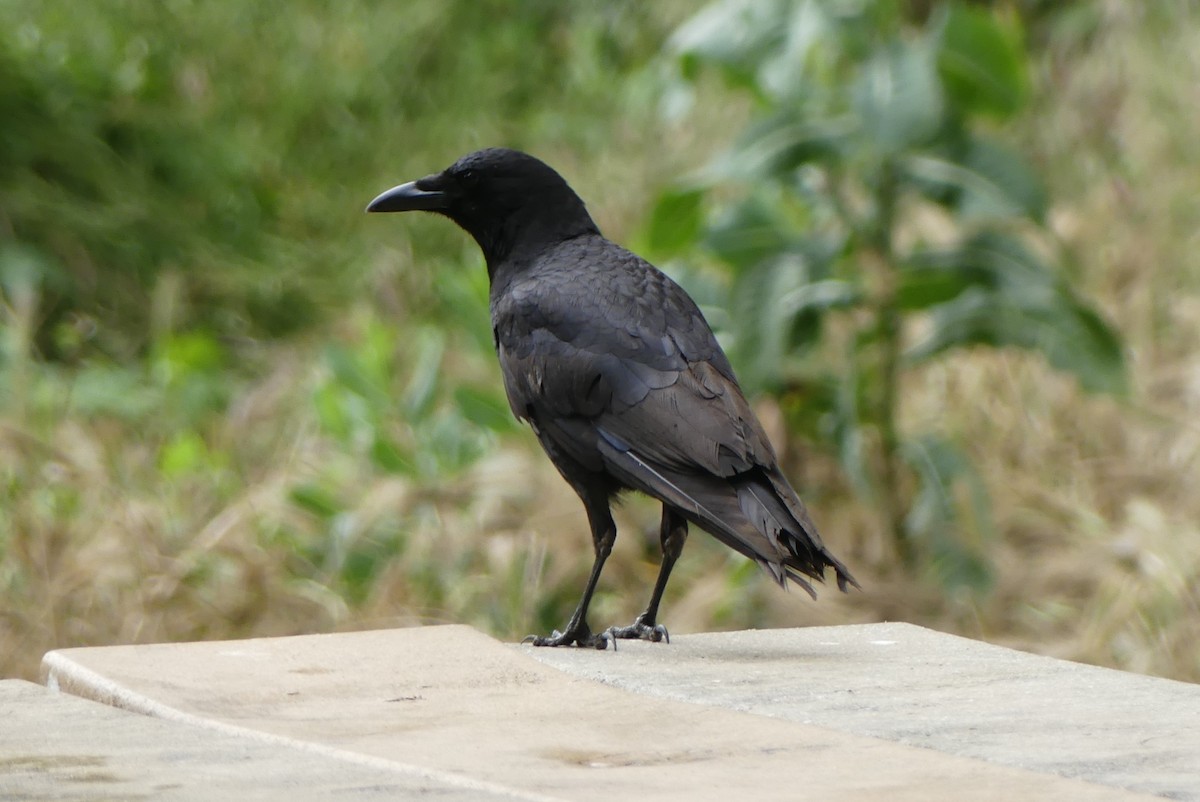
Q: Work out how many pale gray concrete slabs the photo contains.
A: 2